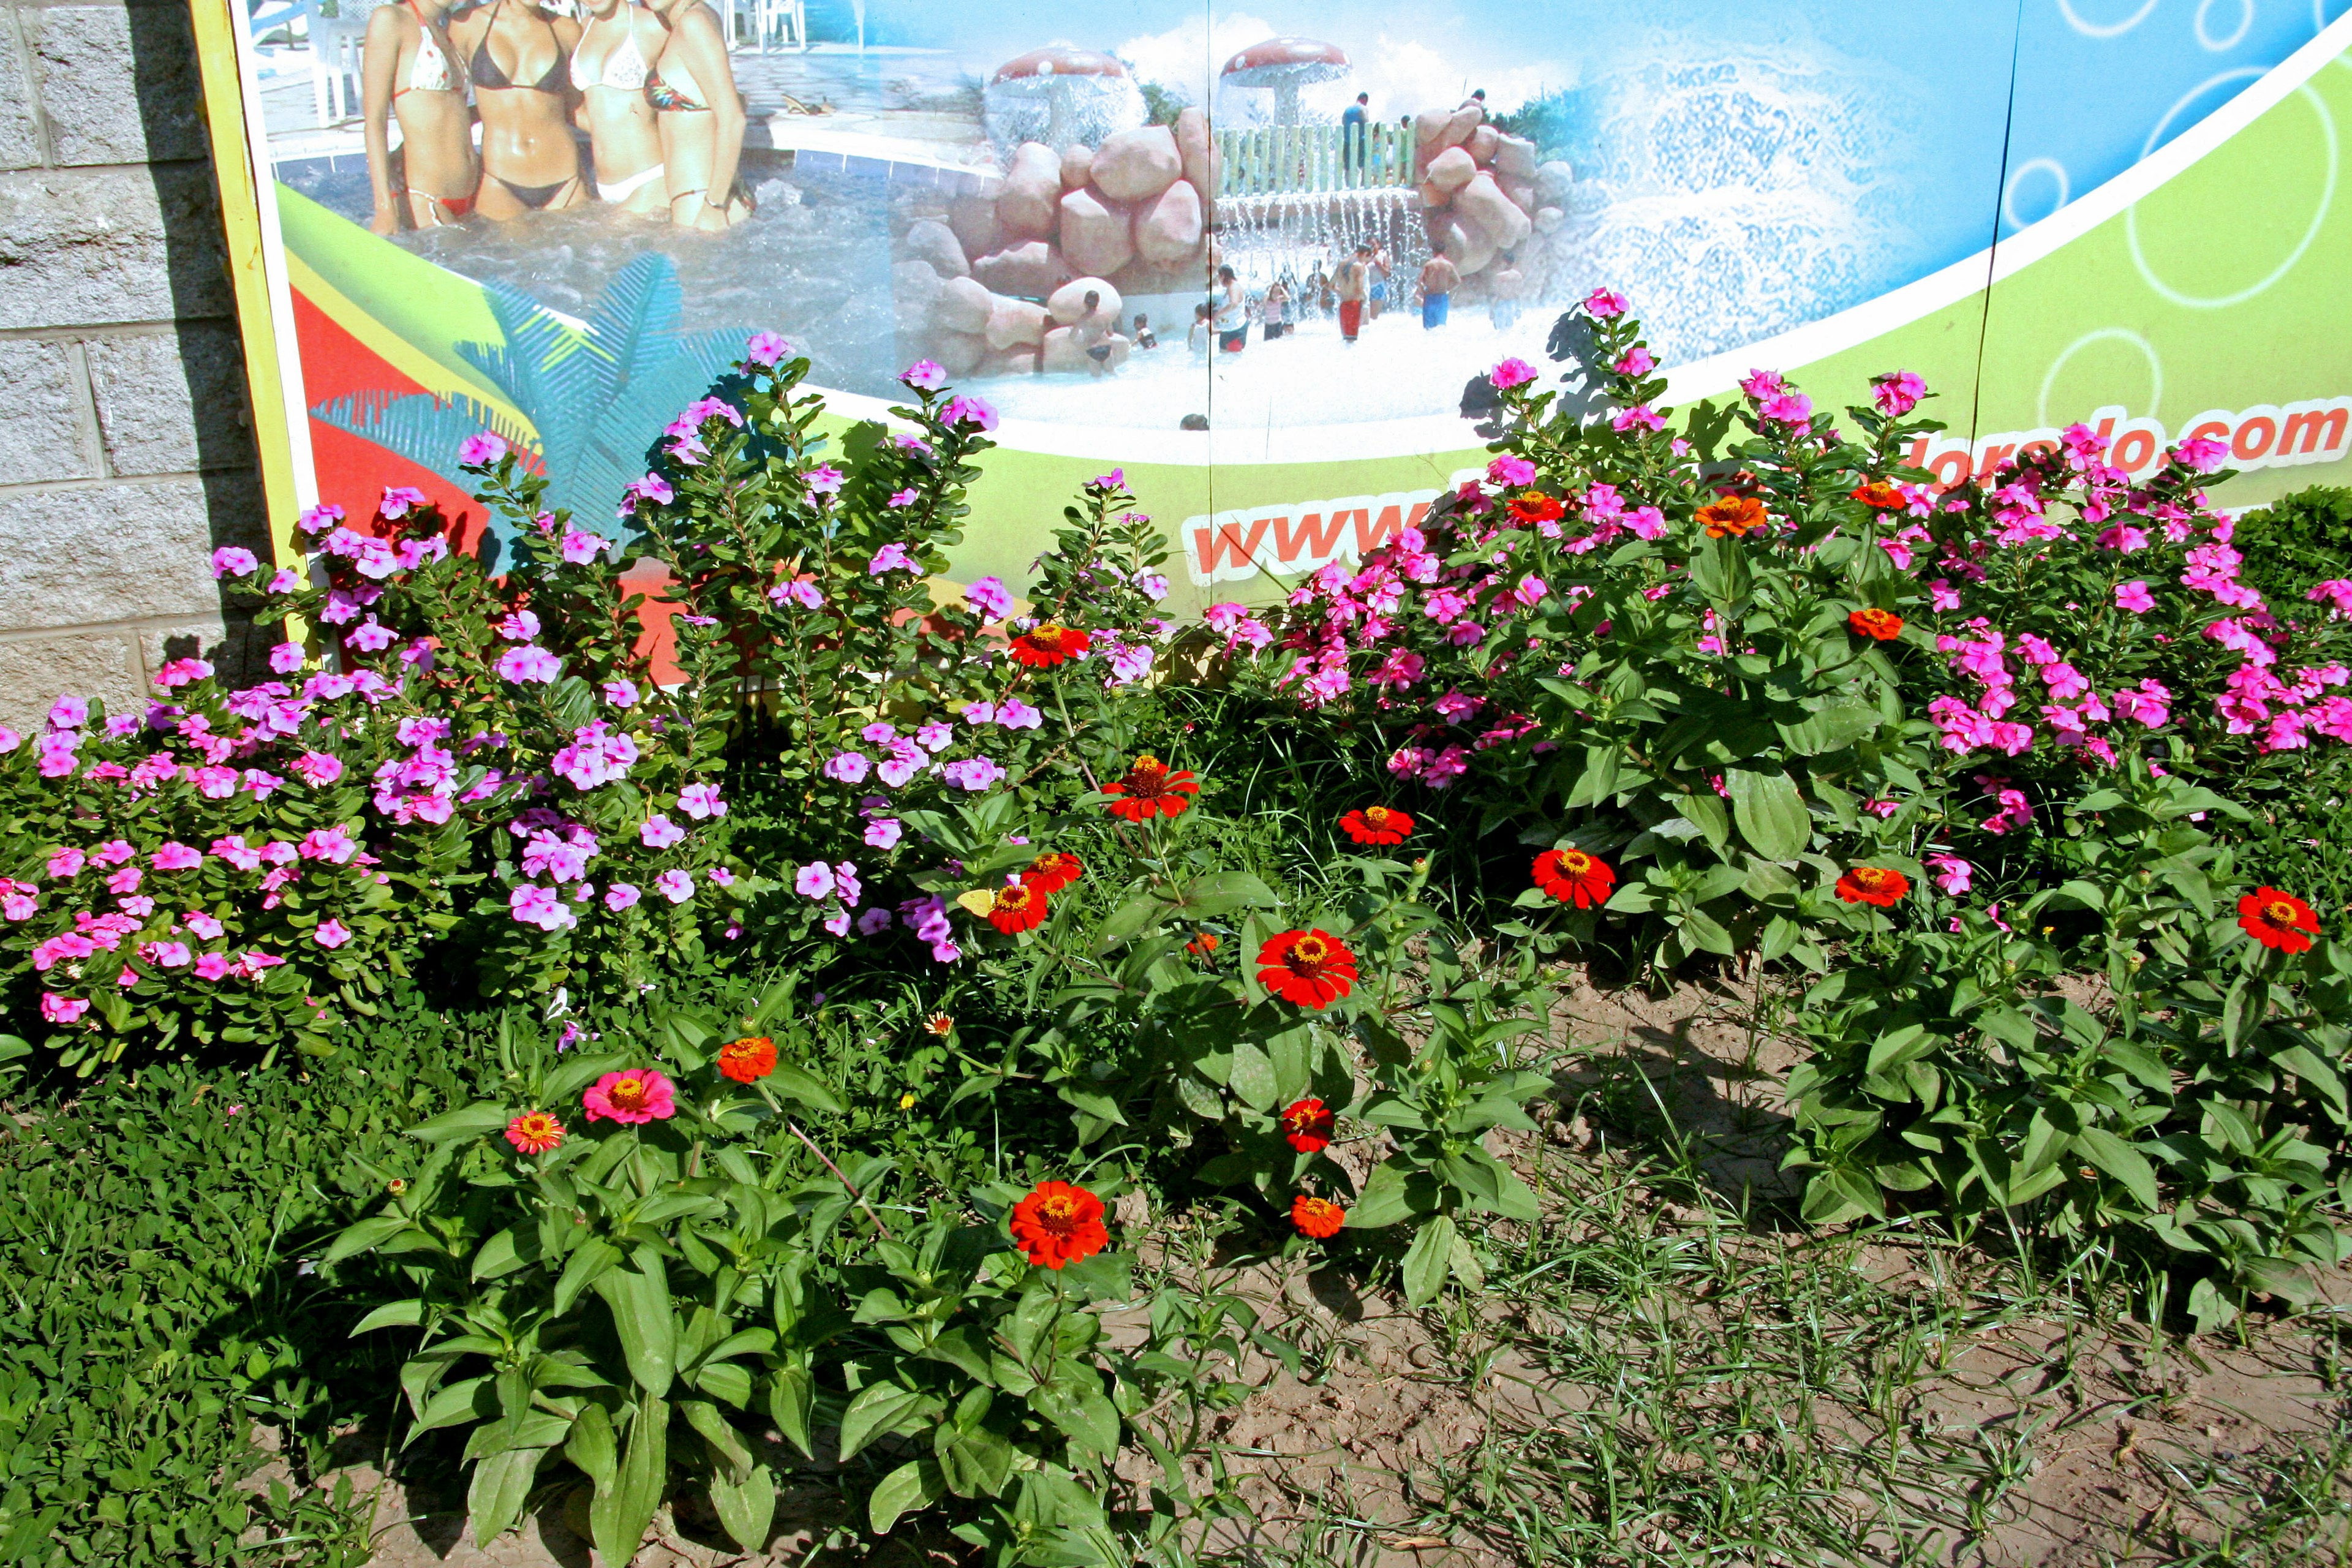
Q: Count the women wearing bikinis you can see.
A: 4